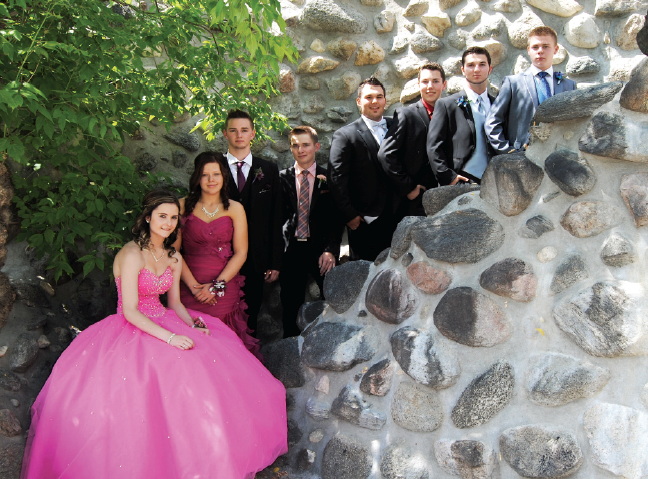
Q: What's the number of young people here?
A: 8